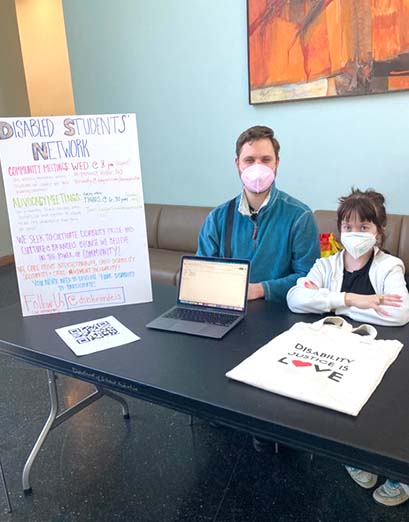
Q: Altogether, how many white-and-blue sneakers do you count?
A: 2